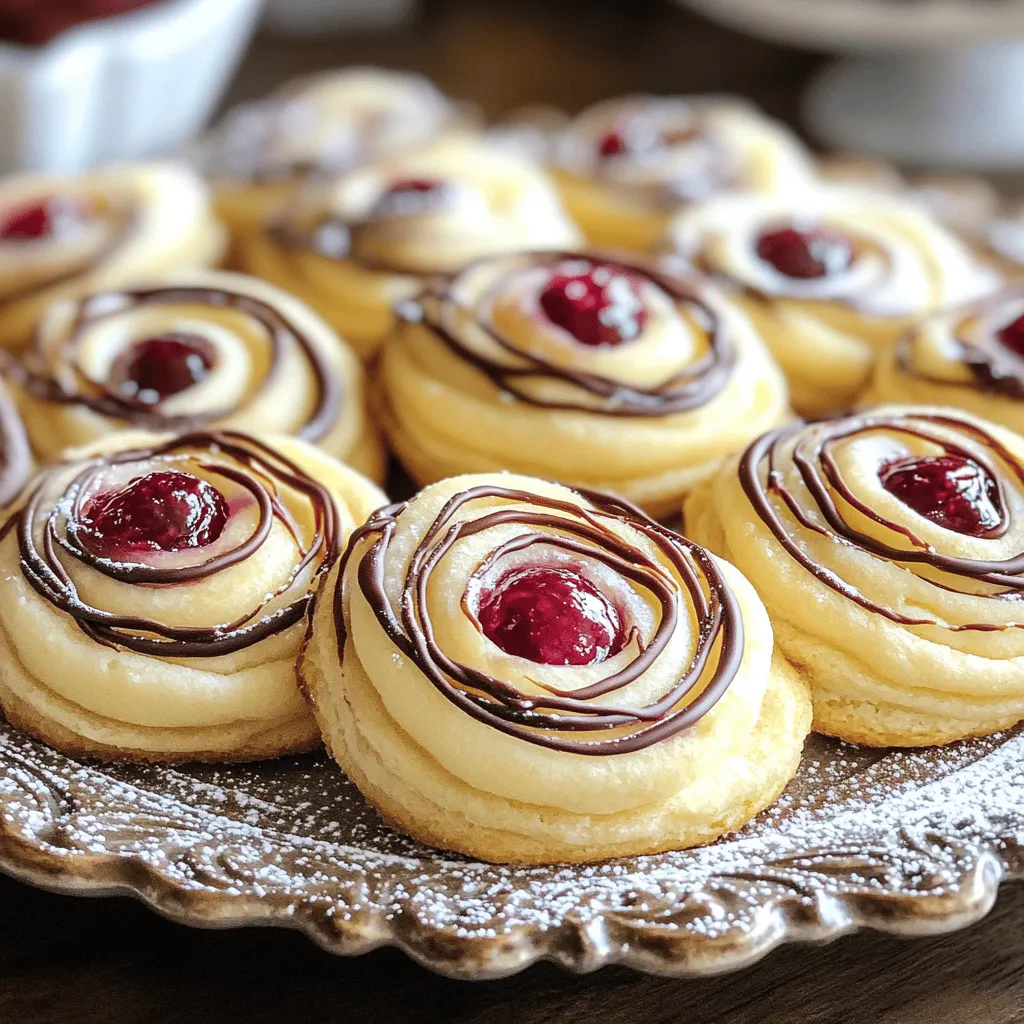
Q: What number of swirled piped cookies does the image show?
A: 12